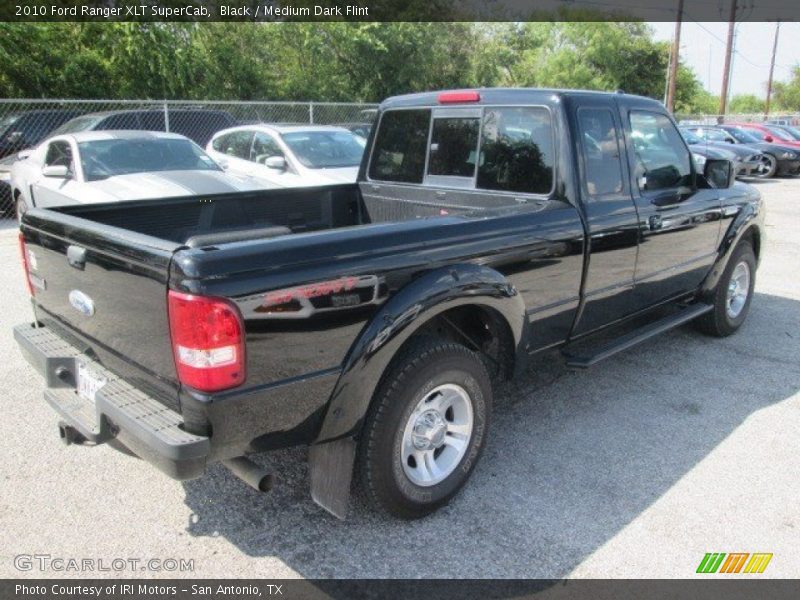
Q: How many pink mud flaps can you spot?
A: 0